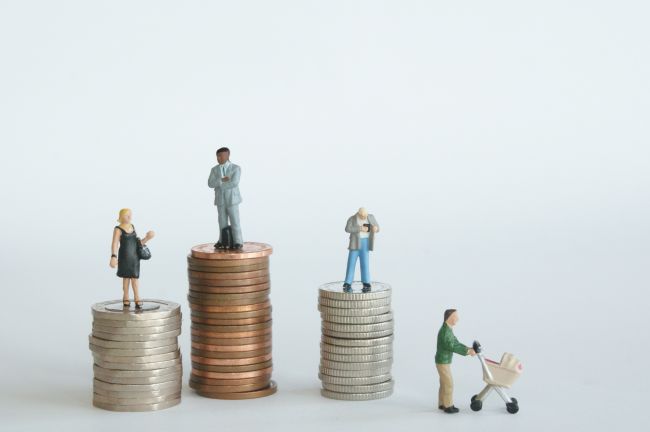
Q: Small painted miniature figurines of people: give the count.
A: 4